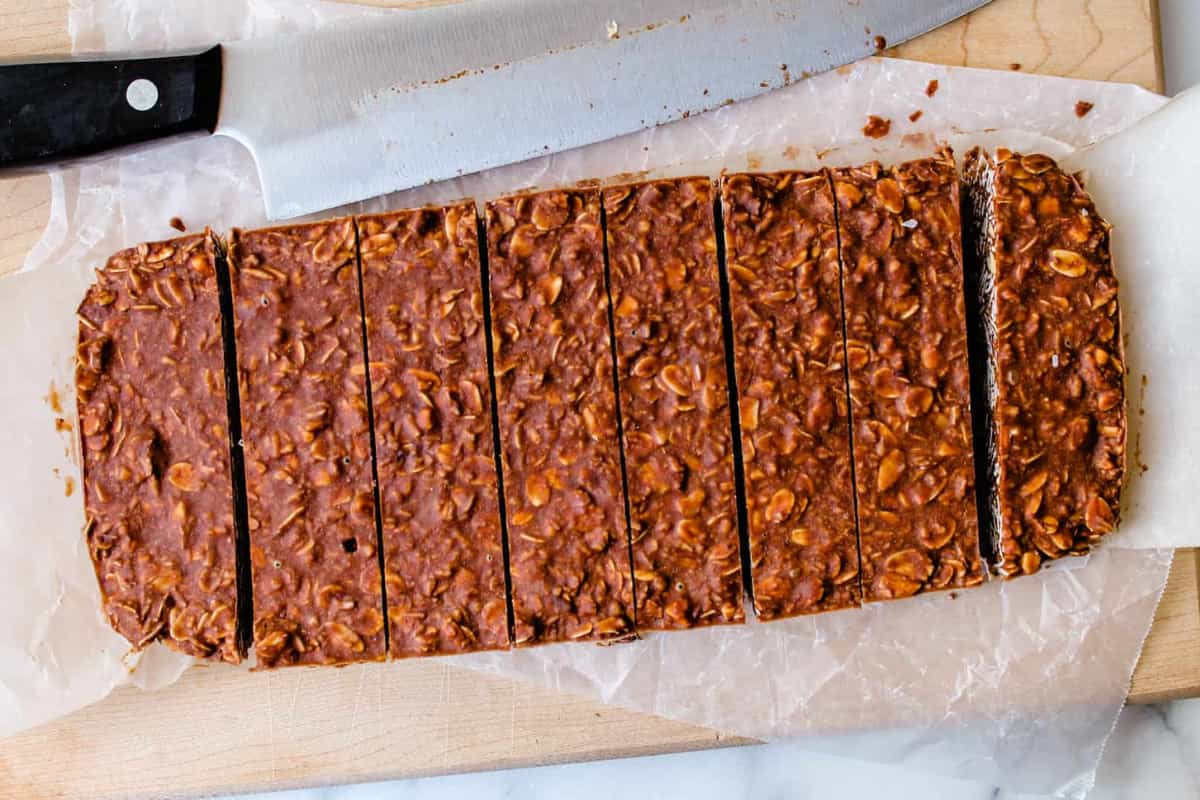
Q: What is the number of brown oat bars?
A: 8